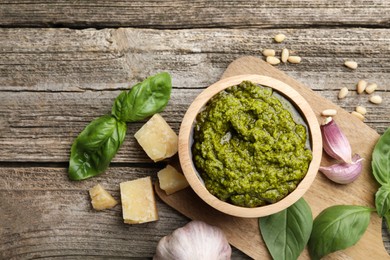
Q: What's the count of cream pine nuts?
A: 13